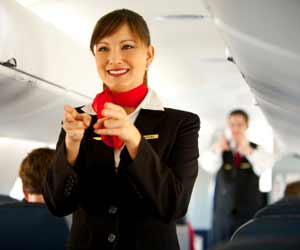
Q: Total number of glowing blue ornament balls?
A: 0